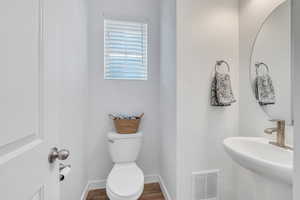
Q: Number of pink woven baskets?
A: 0